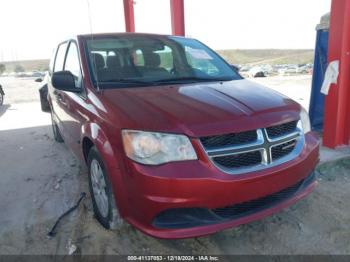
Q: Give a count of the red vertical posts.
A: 3